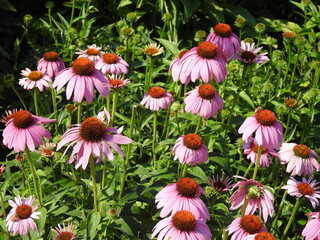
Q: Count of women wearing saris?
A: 0